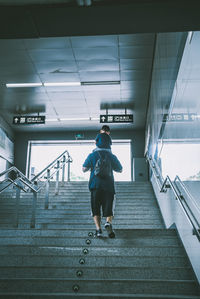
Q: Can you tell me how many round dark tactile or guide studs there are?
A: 6